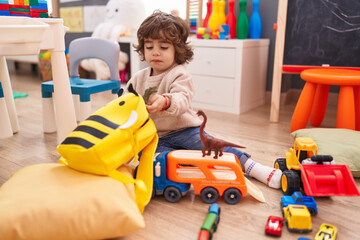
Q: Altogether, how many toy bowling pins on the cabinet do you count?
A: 6